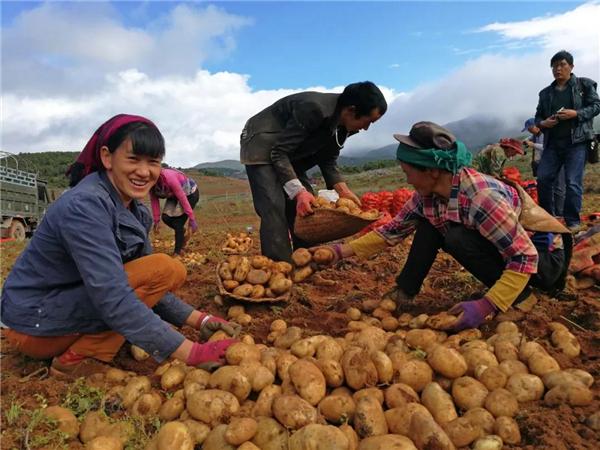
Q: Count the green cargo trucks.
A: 1